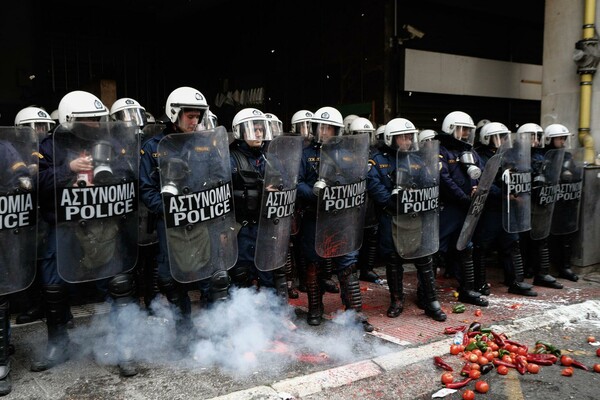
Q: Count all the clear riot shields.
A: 10